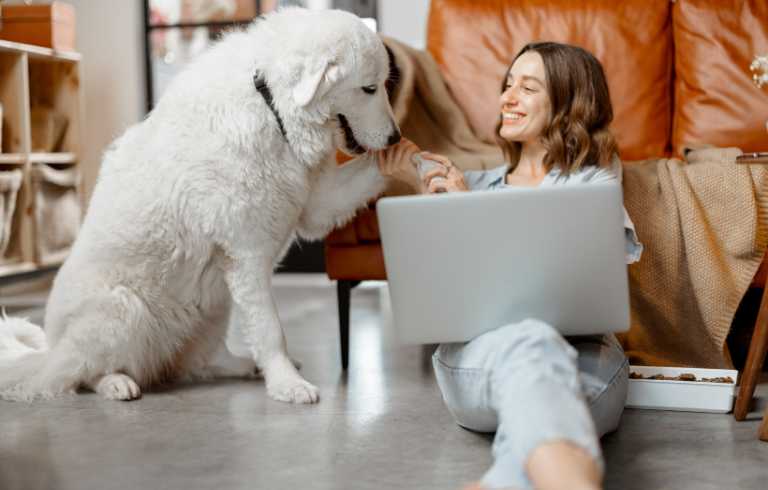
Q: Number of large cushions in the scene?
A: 2